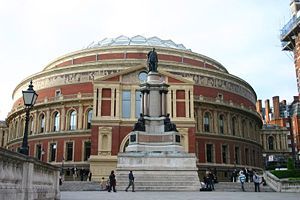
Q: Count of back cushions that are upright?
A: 0